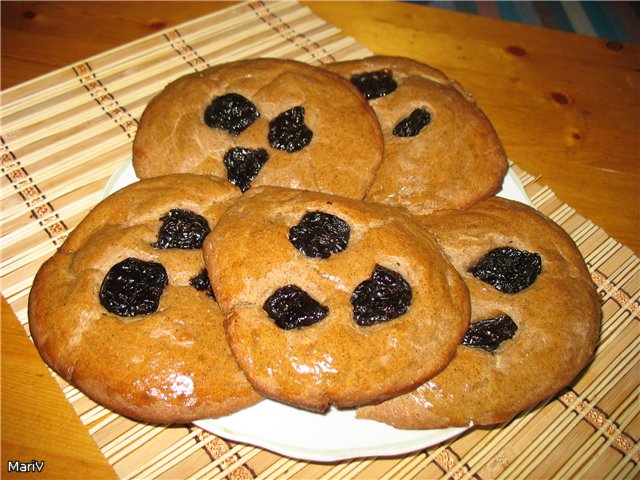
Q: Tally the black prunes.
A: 13